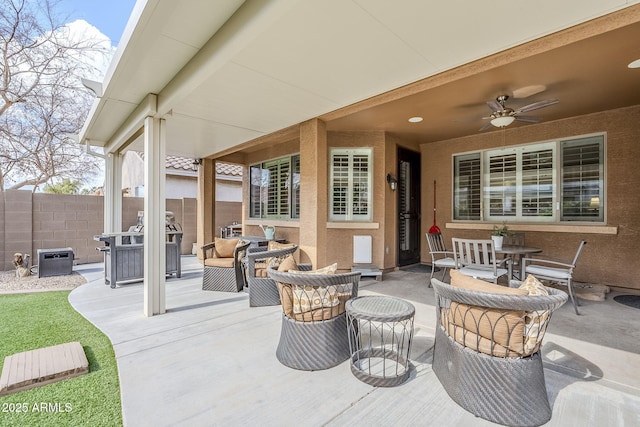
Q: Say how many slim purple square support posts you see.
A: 0